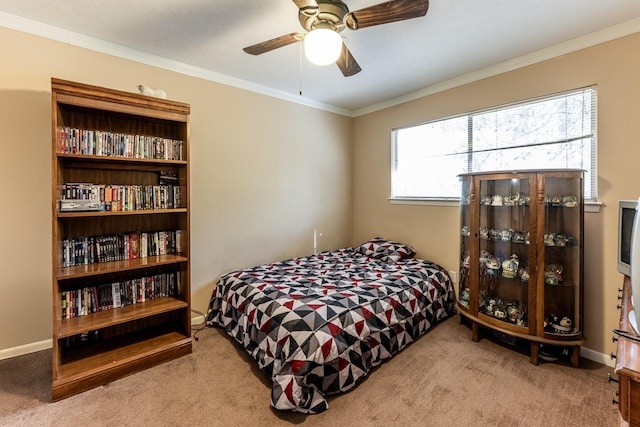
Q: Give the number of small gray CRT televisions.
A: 1